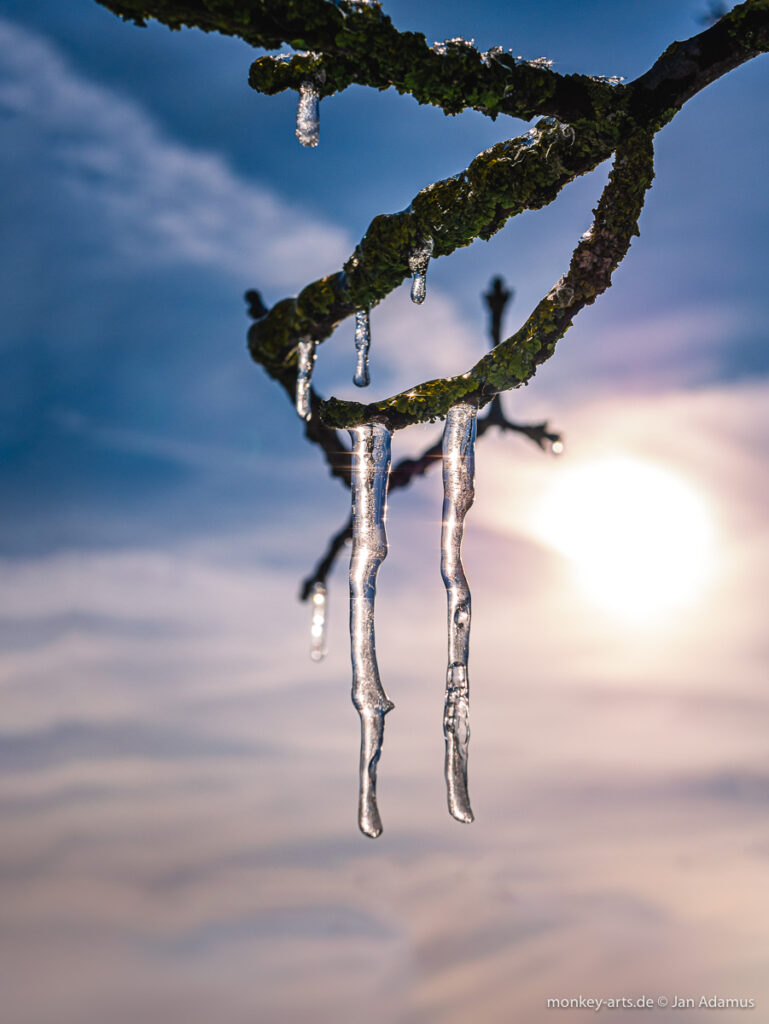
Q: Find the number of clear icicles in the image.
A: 7